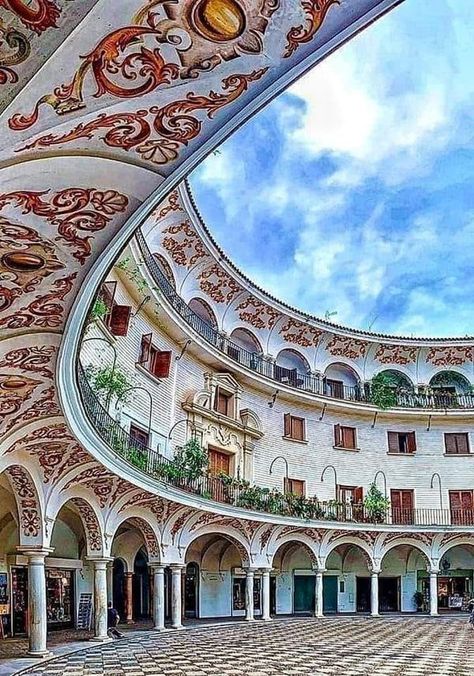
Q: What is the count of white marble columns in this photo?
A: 9